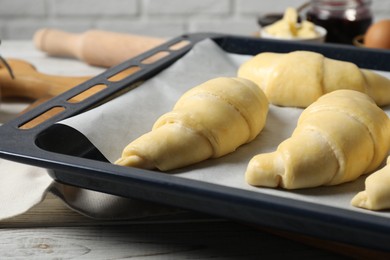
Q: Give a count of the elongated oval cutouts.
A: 5